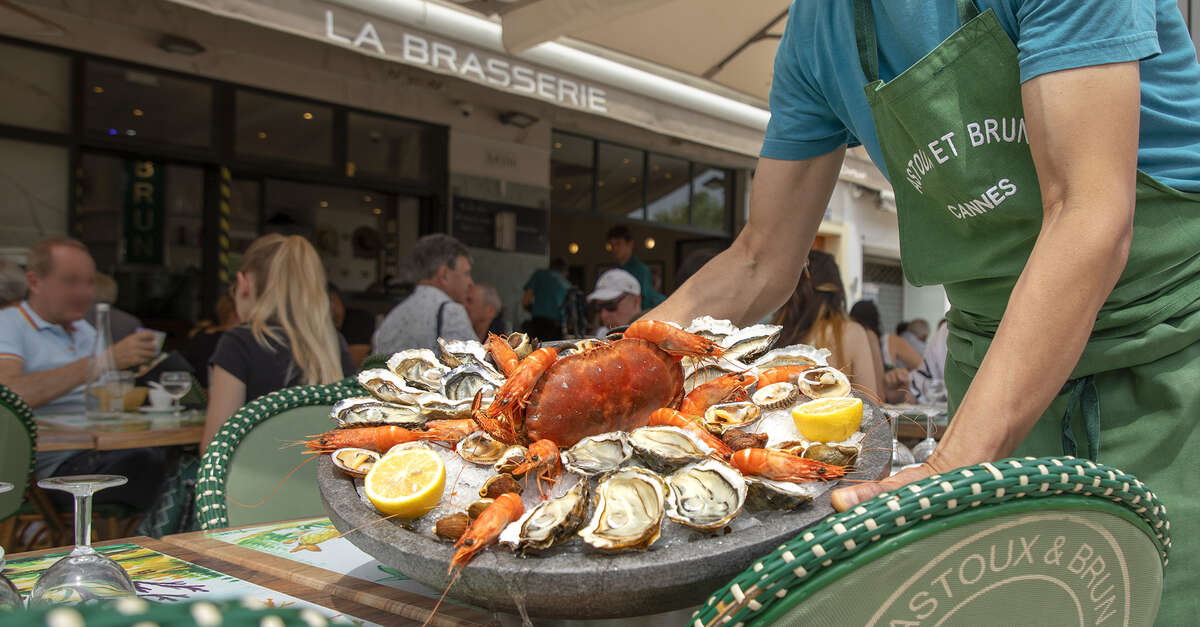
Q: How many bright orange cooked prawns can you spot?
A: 11